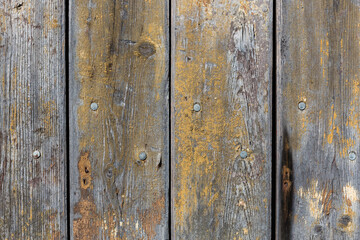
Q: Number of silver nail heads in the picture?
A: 7